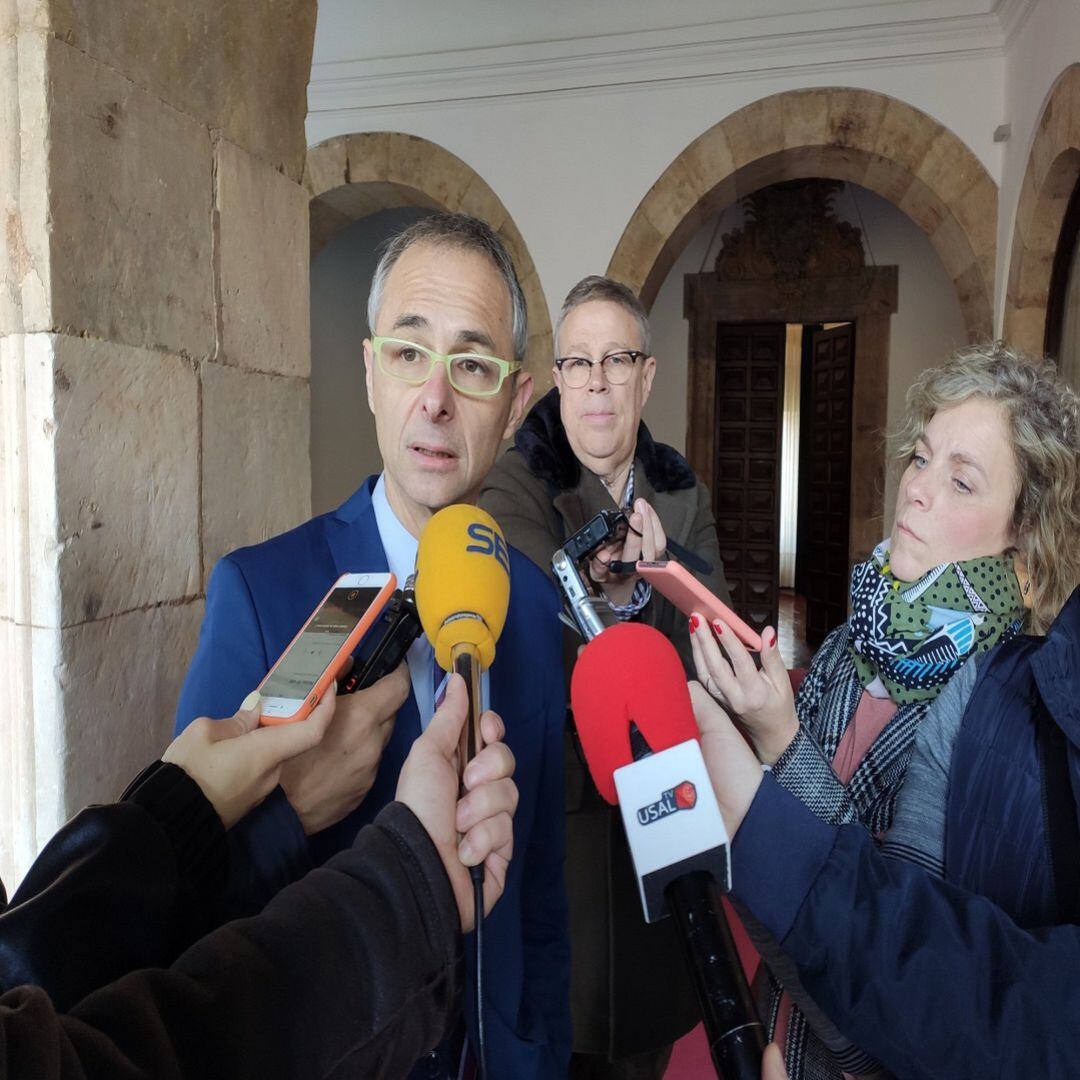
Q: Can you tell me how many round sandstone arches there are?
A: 3